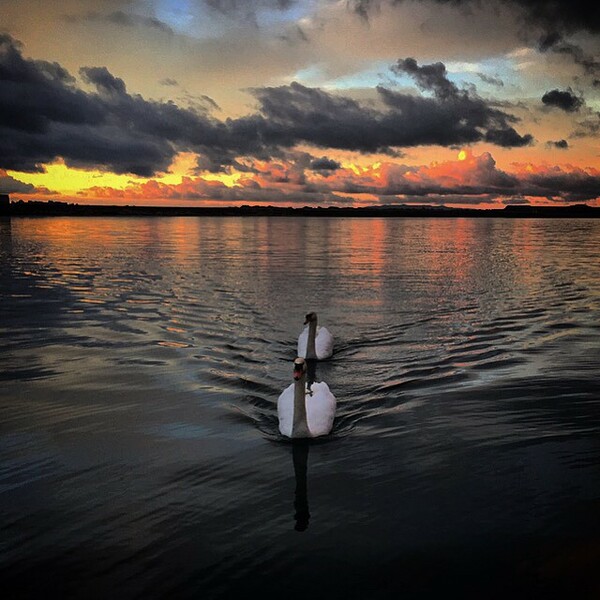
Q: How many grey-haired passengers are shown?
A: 0